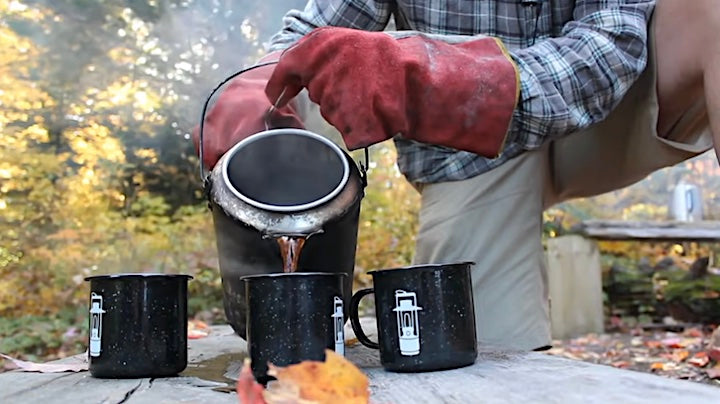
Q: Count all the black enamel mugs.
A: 3